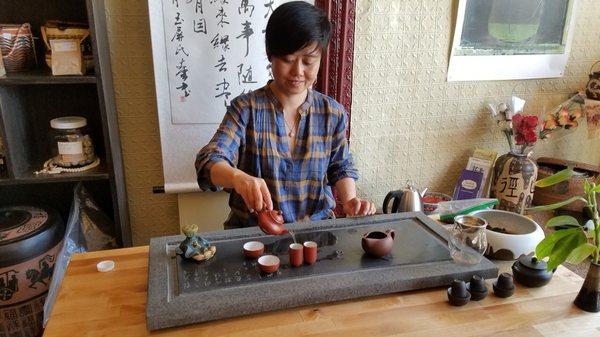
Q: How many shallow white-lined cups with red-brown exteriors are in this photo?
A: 2